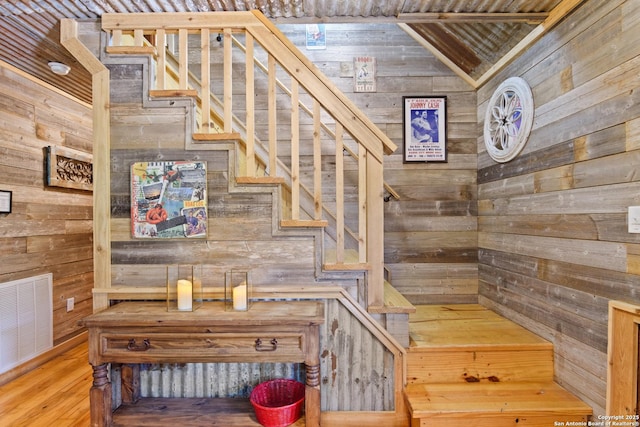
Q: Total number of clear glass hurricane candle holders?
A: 2